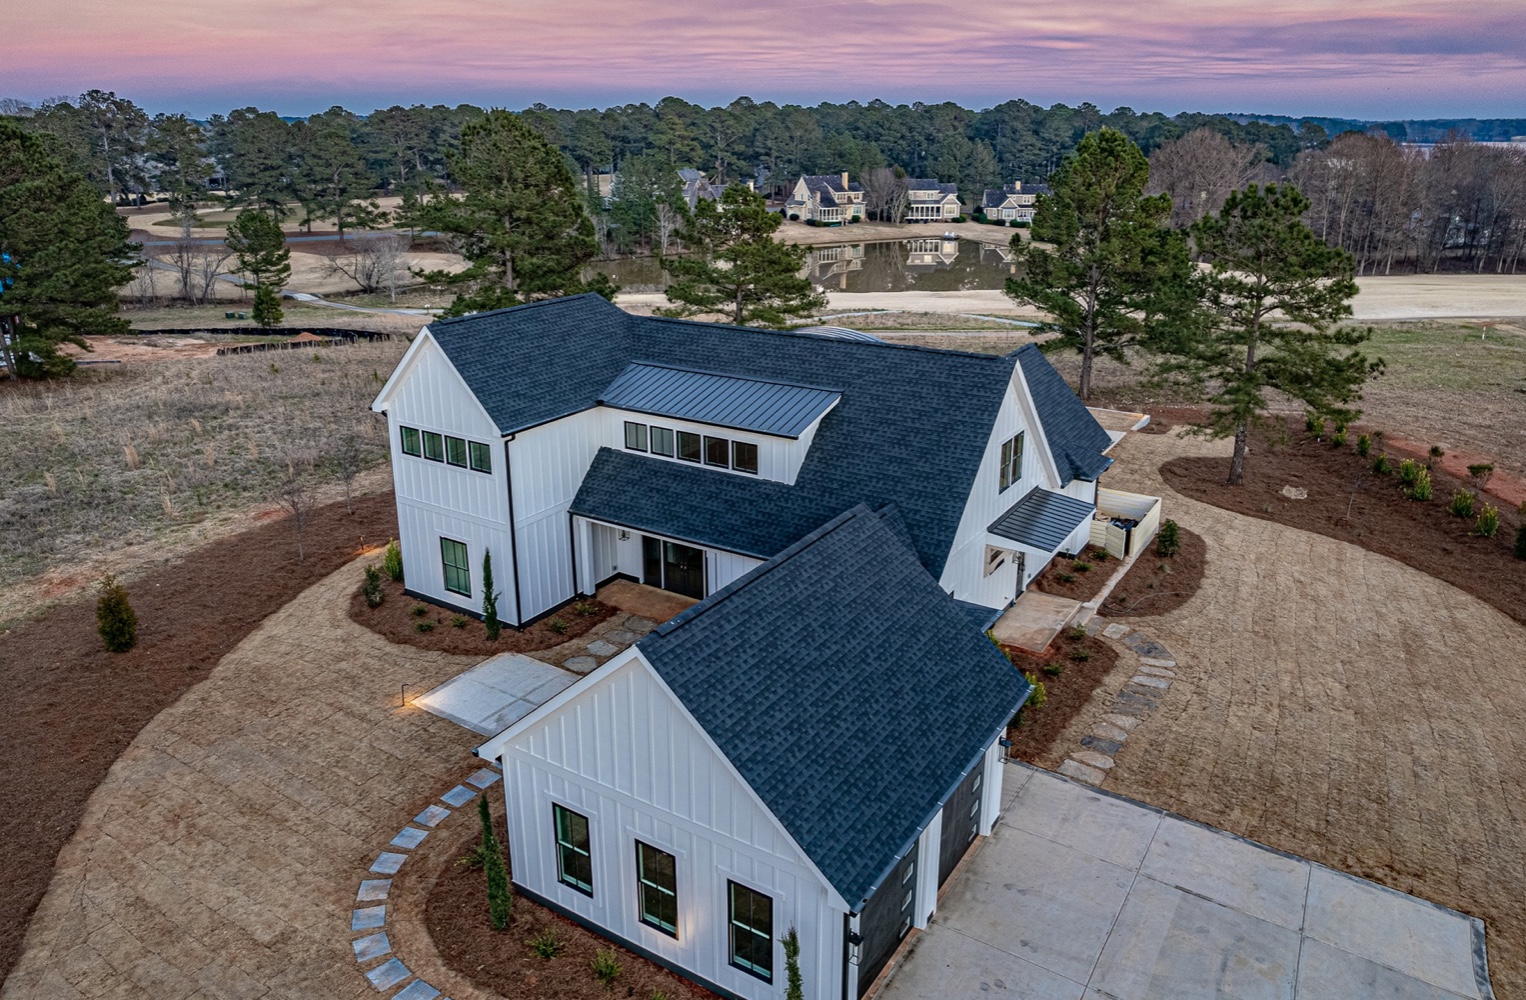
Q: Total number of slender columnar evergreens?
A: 3